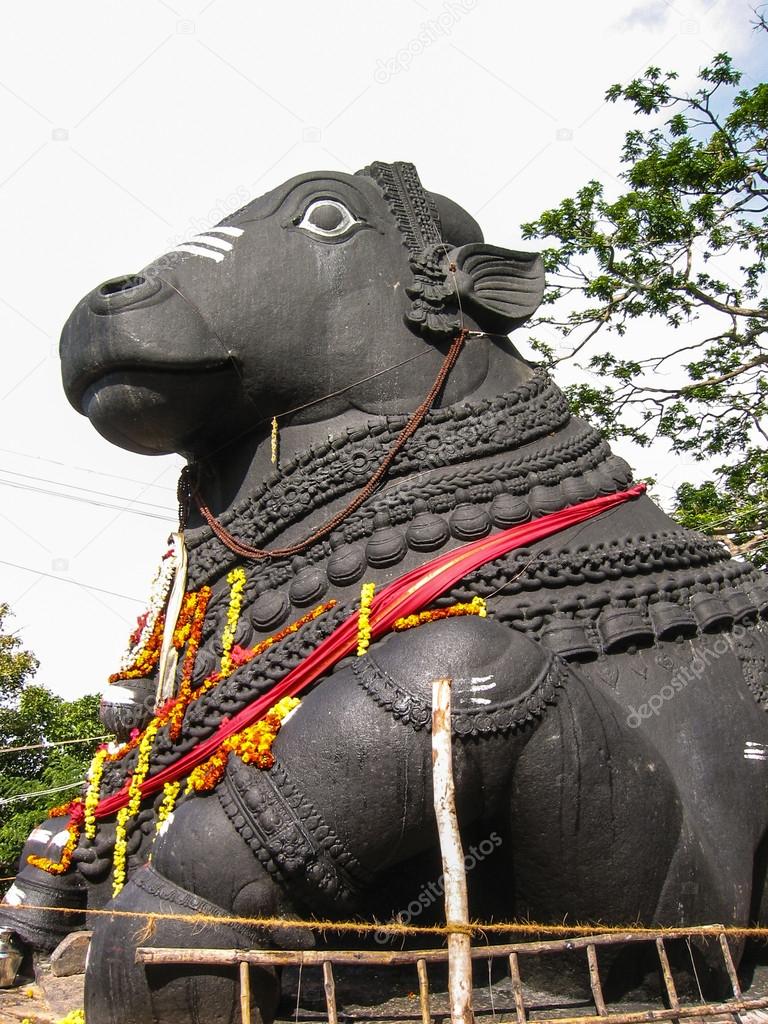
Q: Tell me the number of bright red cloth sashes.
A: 1